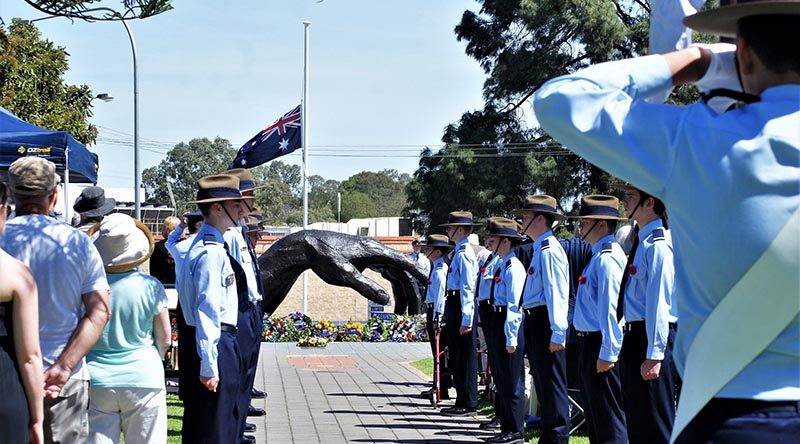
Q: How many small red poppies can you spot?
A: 7